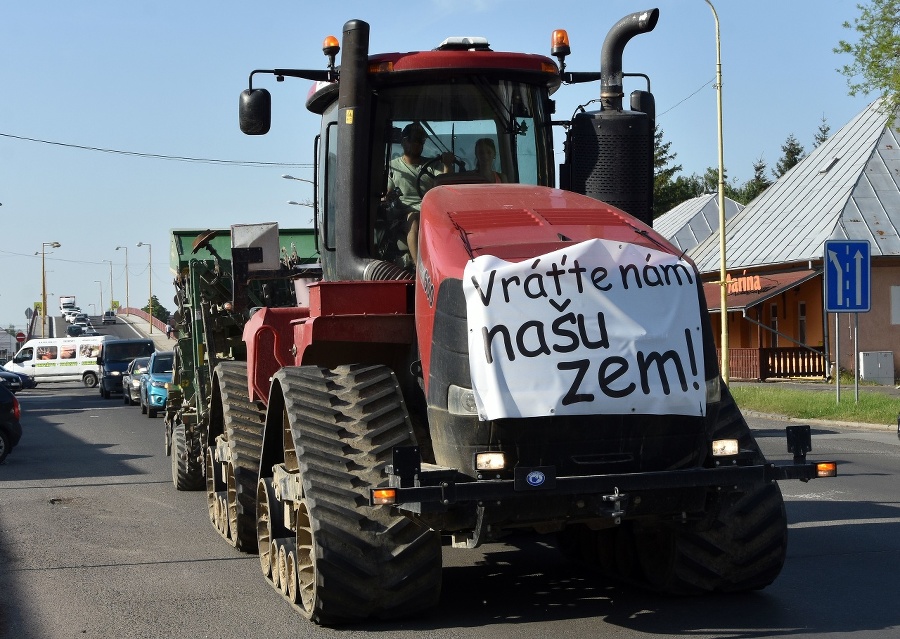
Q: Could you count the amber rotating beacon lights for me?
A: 2